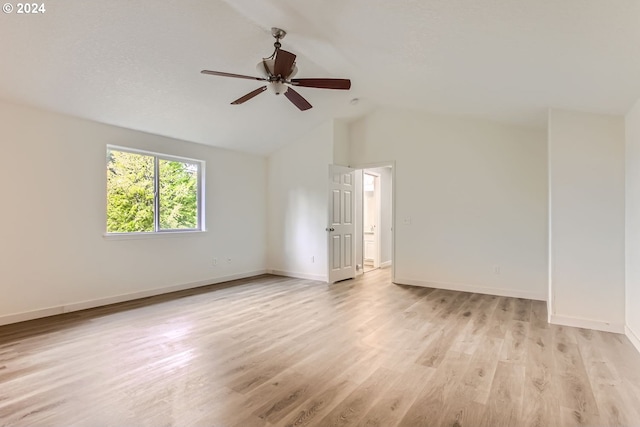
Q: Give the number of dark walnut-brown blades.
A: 5